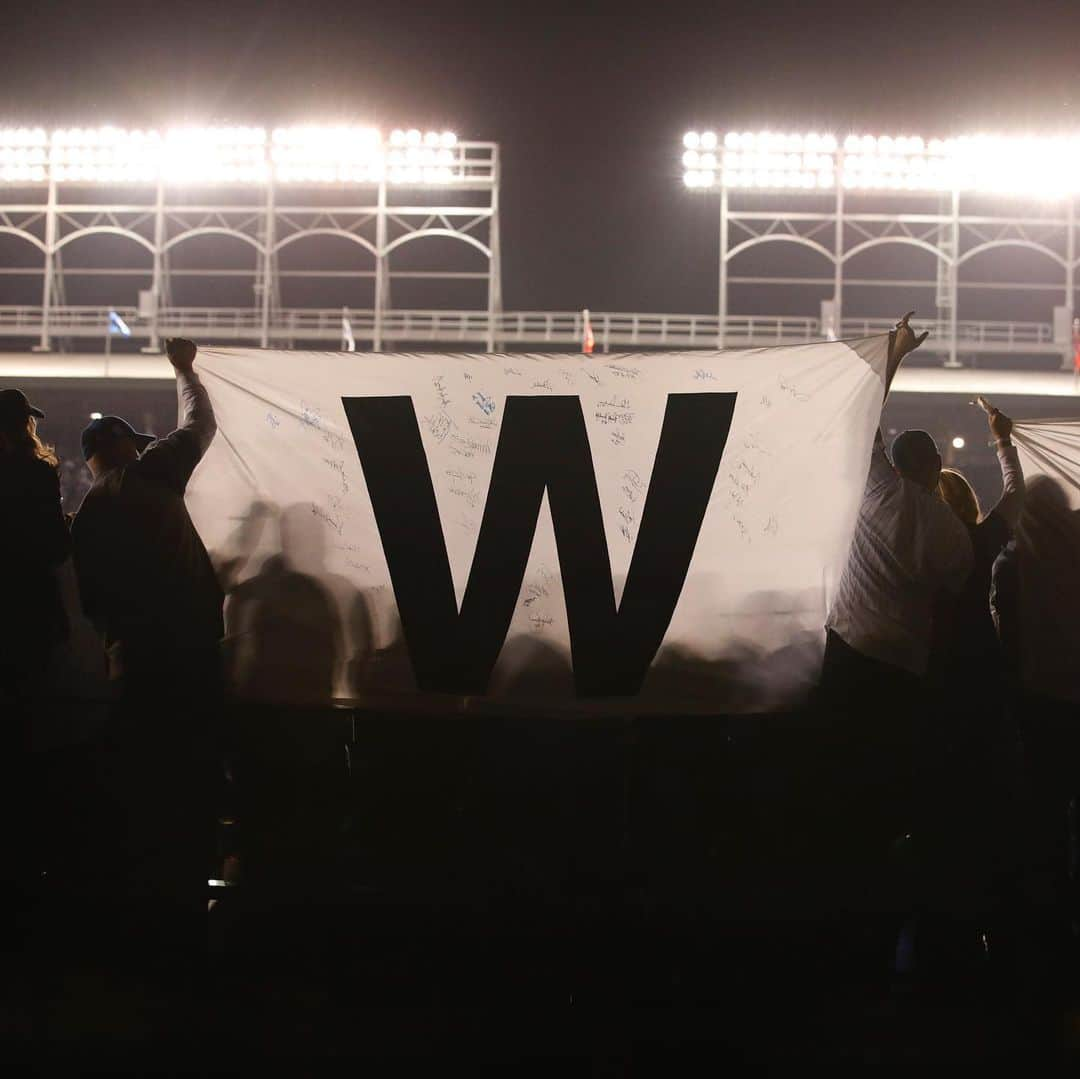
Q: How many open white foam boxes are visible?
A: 0